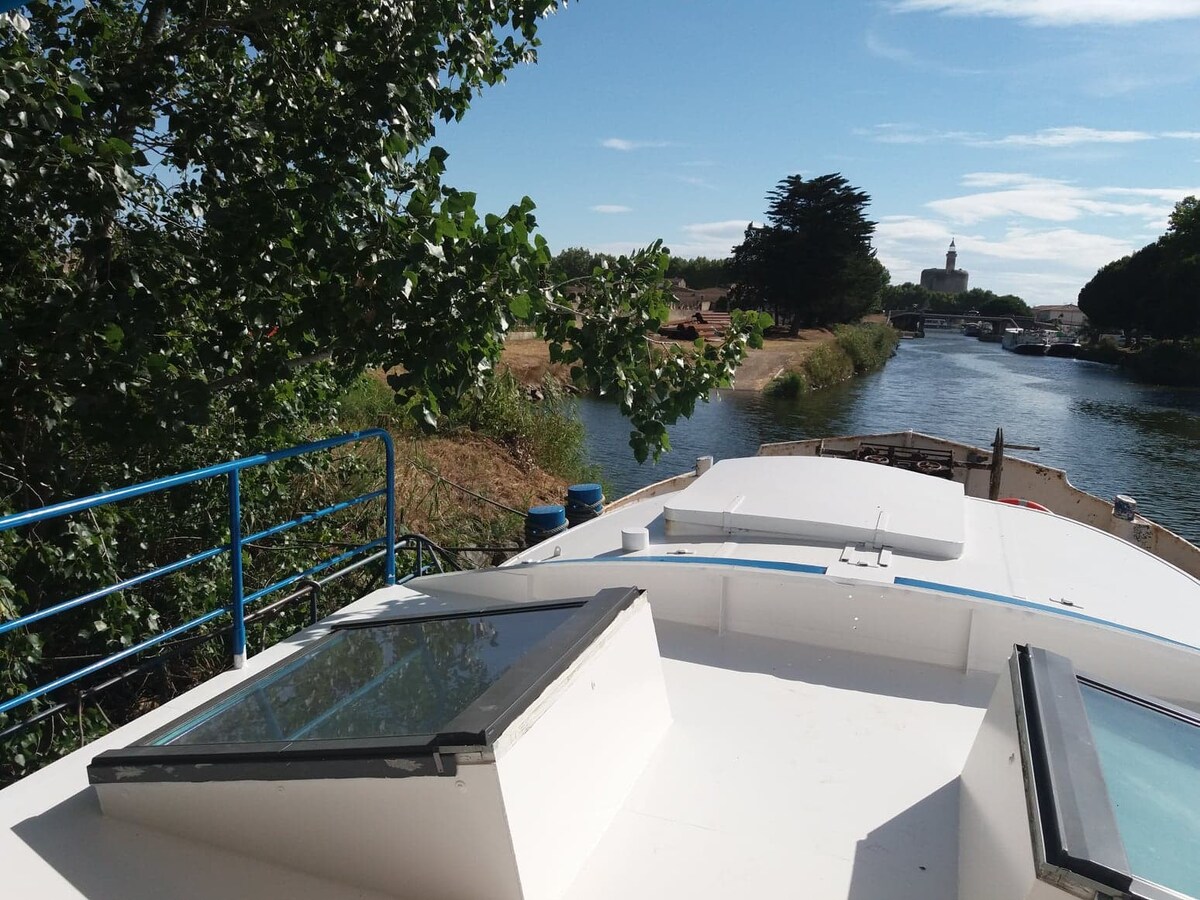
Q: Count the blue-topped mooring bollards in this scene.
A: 2